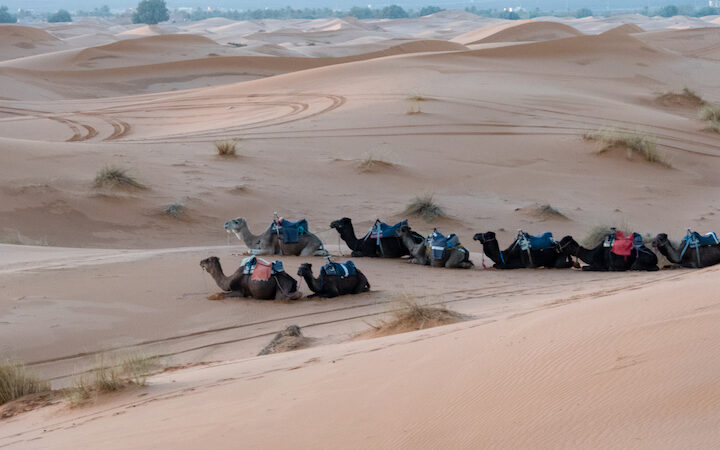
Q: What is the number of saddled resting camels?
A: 8